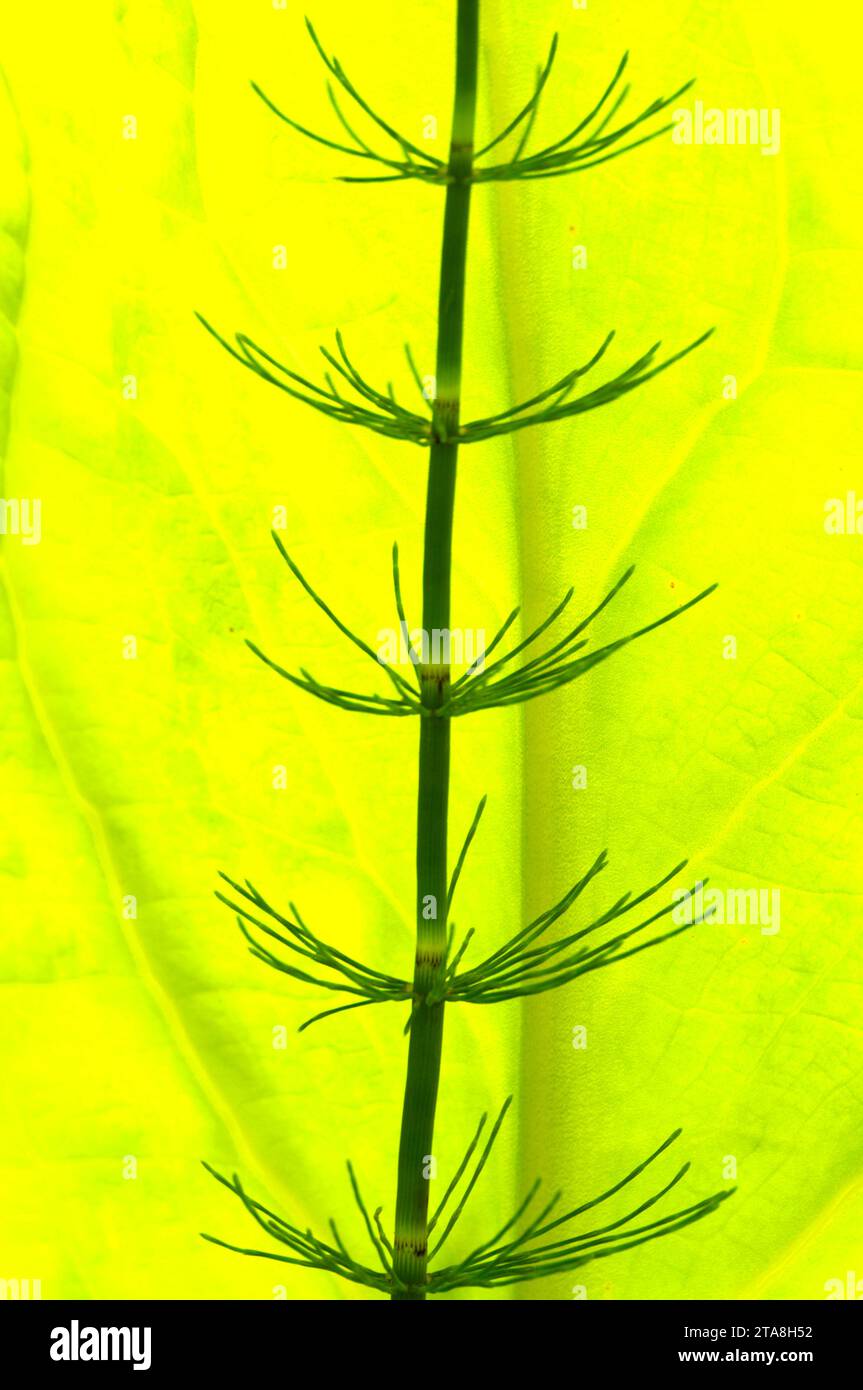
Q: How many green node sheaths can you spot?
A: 5